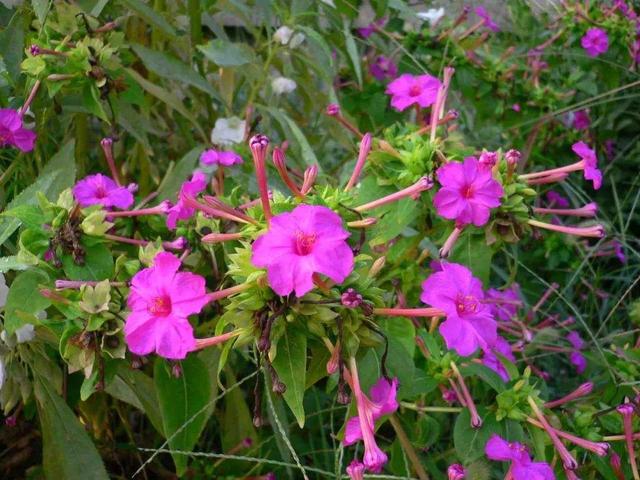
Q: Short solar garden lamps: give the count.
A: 0